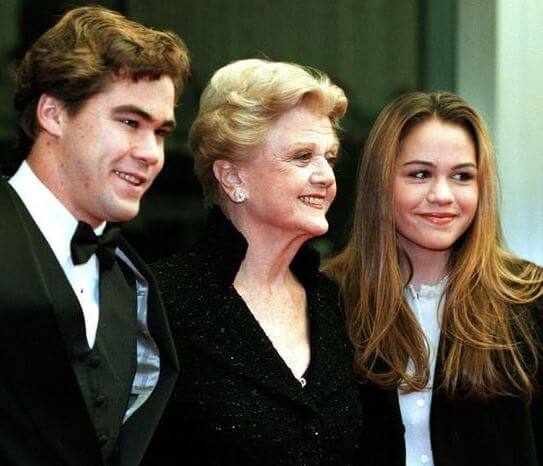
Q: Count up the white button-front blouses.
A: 1